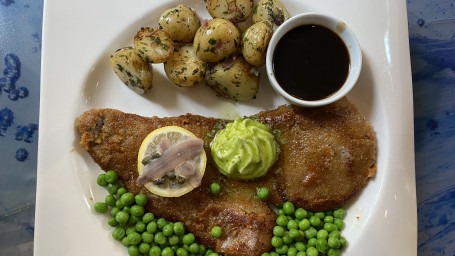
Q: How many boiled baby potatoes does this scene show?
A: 9